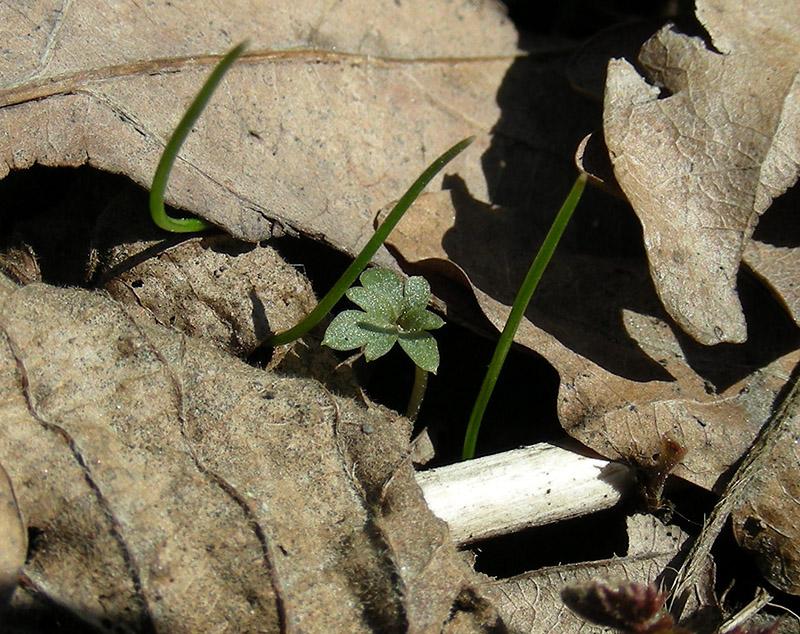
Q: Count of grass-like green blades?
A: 3